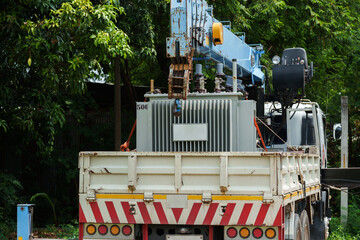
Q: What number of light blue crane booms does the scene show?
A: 1